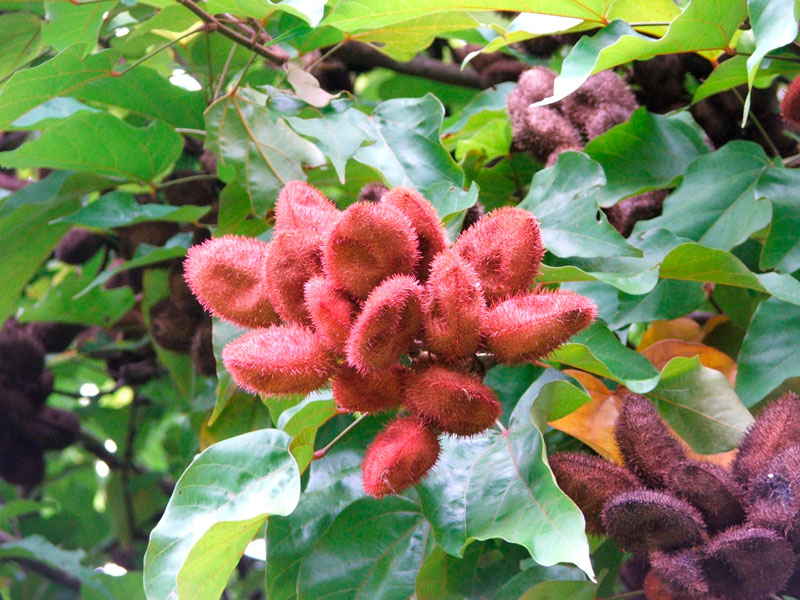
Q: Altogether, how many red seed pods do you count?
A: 14